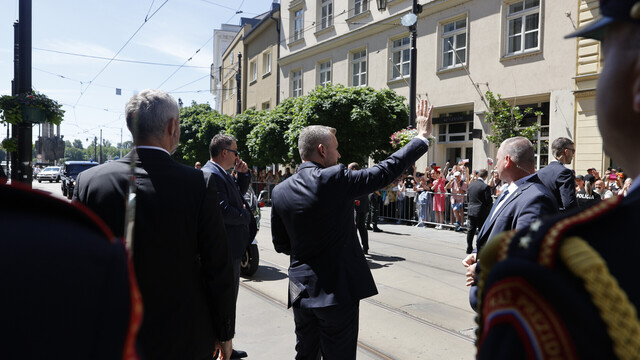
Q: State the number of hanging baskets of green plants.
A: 2